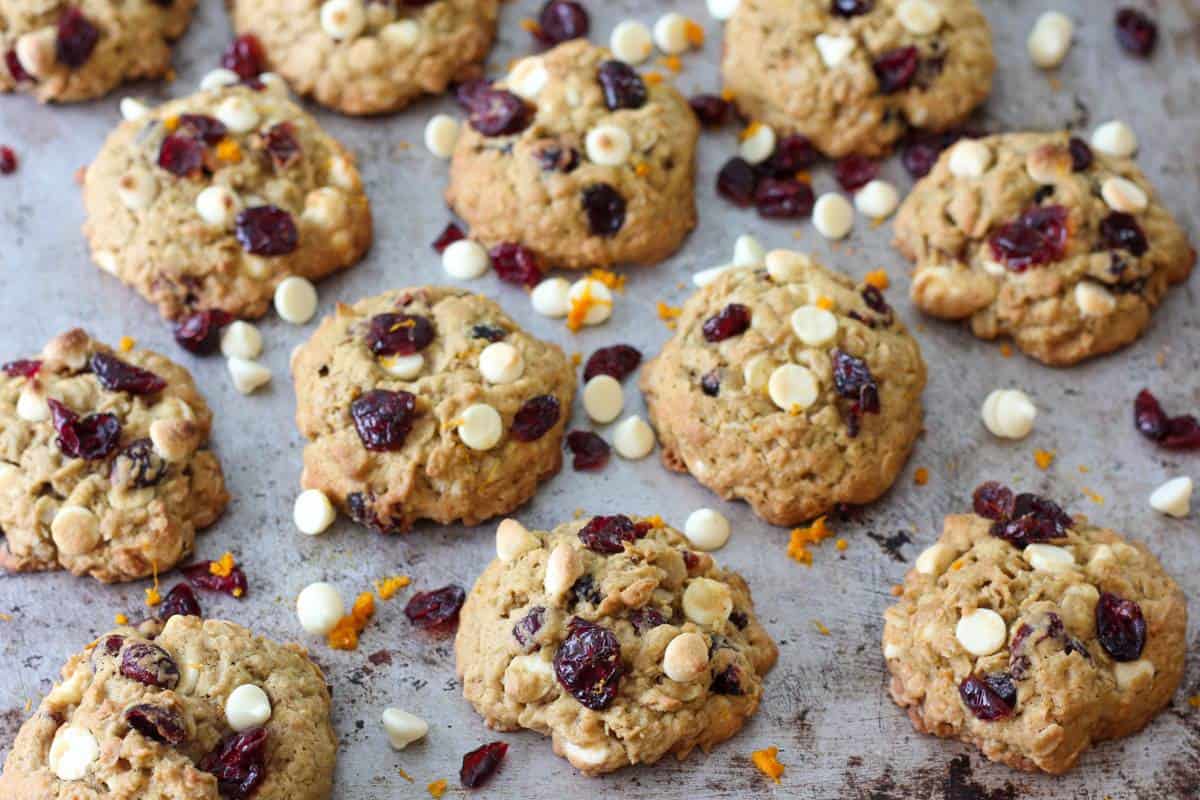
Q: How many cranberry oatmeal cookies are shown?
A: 12